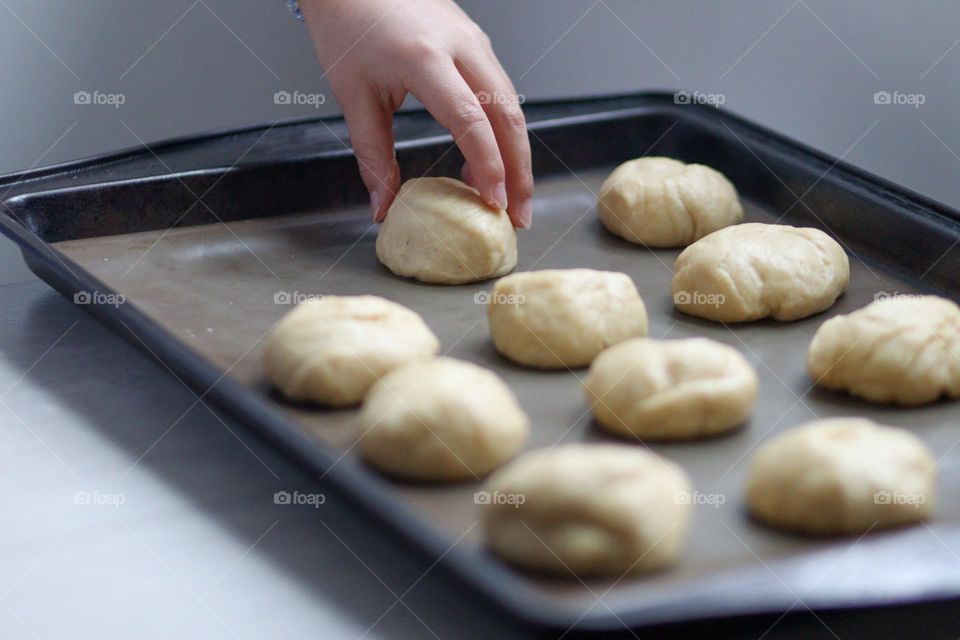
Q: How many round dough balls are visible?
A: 10